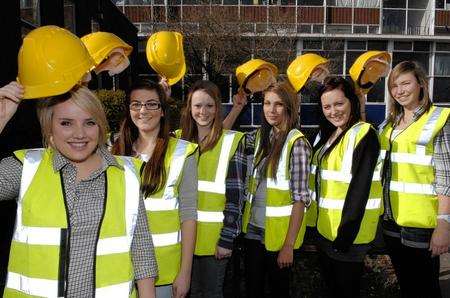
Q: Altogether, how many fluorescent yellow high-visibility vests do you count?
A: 6